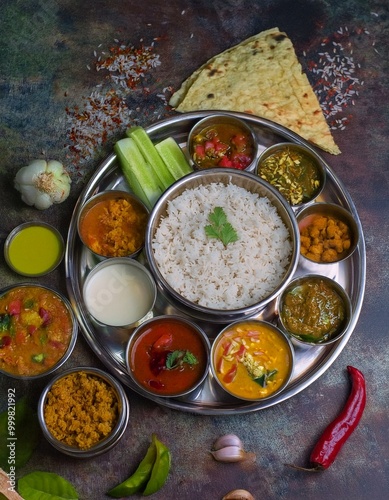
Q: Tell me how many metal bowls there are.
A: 12